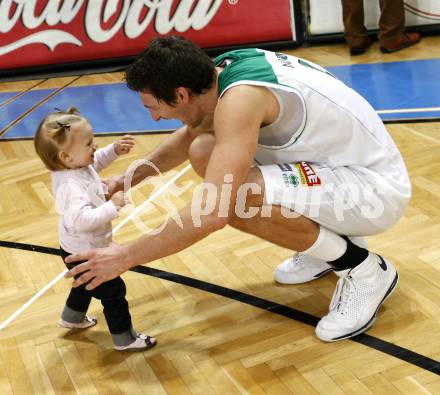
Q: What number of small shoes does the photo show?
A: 2